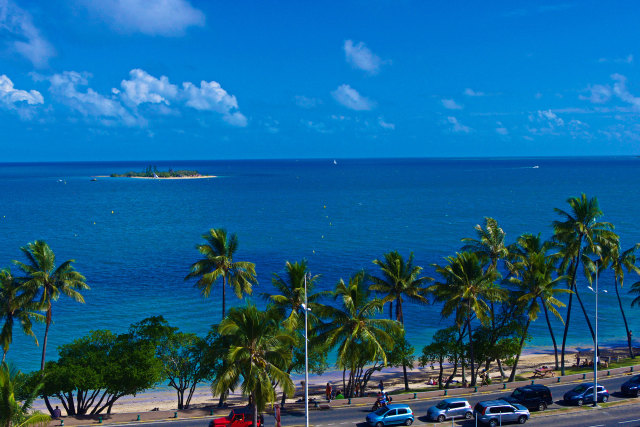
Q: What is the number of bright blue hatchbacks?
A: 1